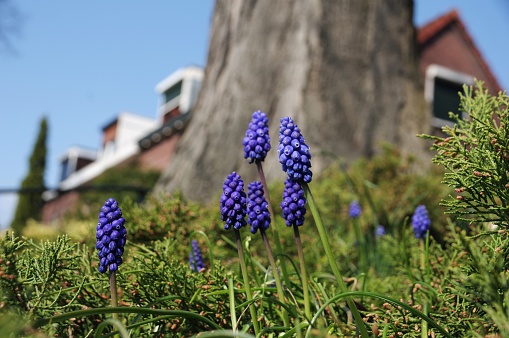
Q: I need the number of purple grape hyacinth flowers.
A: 10